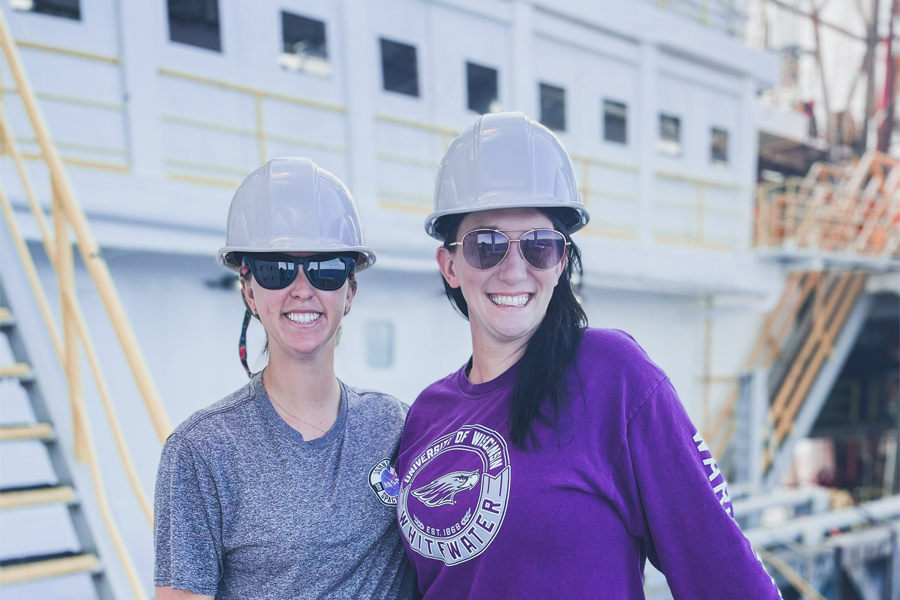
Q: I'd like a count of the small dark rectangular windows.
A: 9